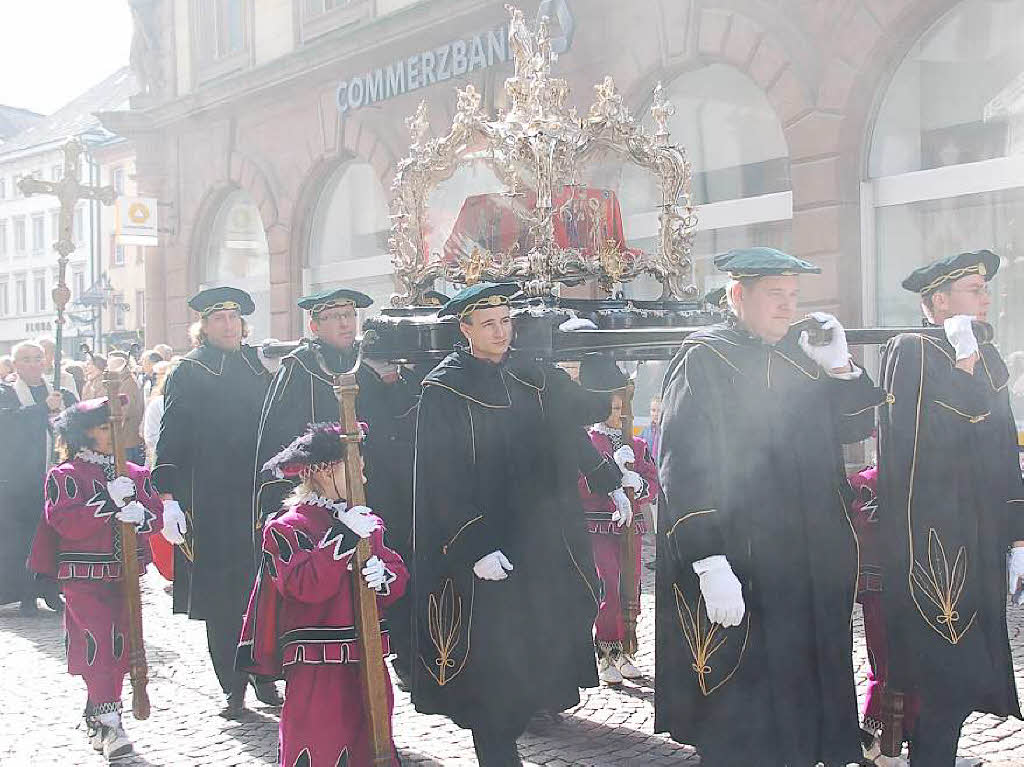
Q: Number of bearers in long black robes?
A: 5